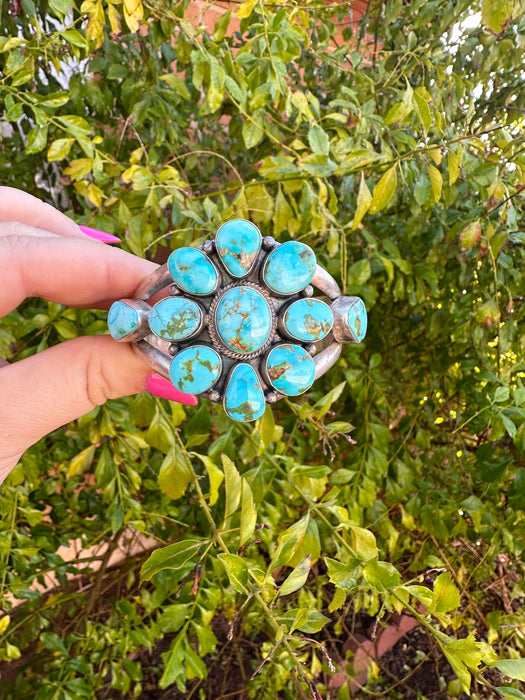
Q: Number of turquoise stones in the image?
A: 11